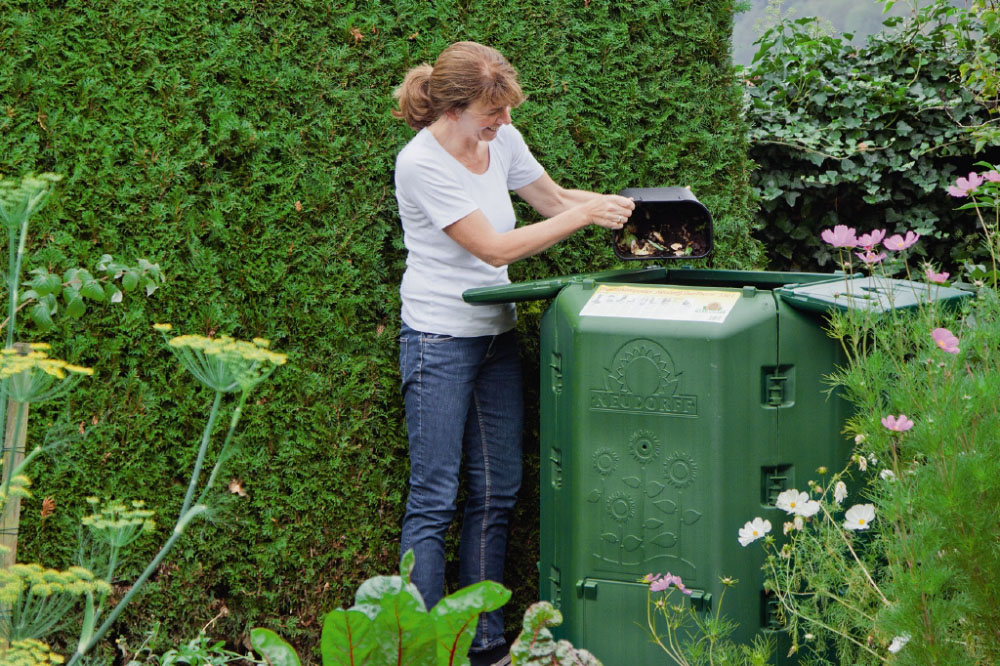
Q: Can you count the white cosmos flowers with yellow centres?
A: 3